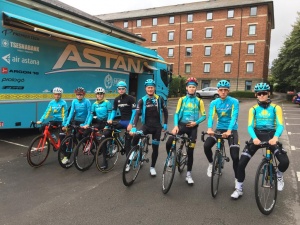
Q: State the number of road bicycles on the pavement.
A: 8